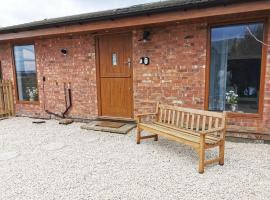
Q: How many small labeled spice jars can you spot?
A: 0